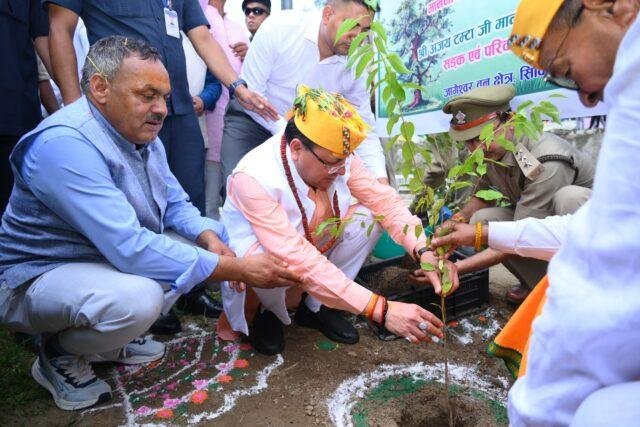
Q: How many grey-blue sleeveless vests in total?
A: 1